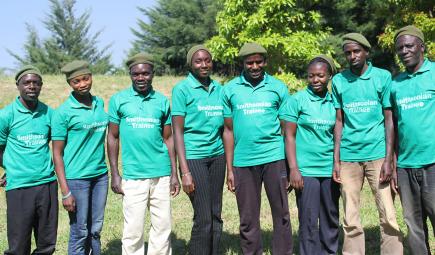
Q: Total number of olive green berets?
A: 8